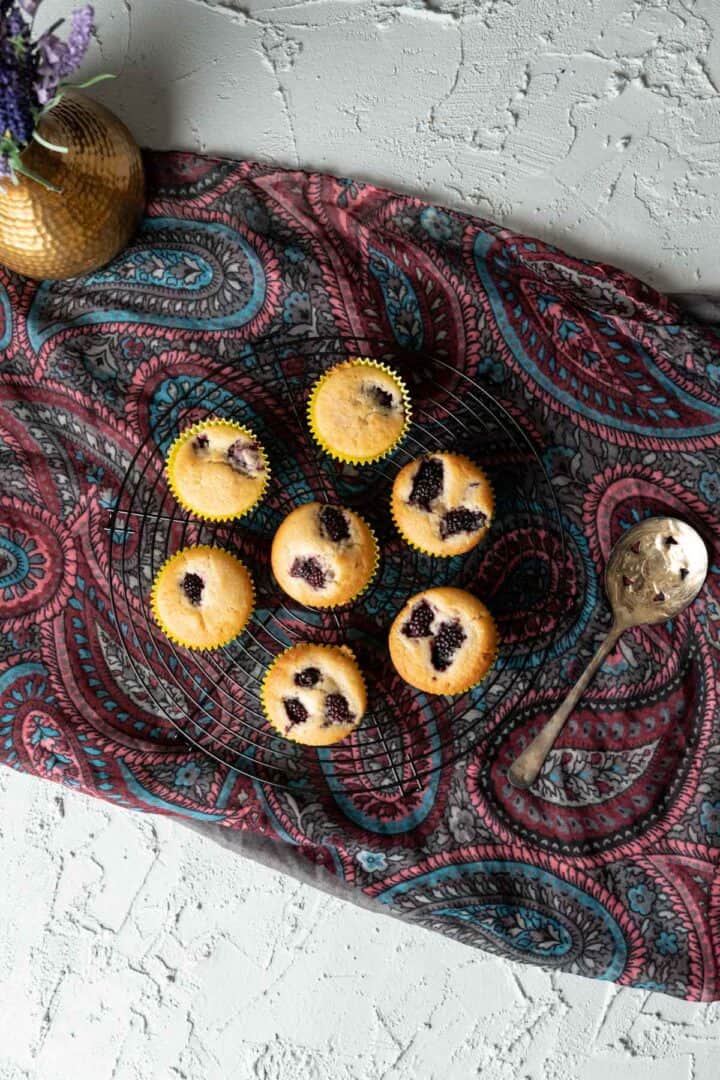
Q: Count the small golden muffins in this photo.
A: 7